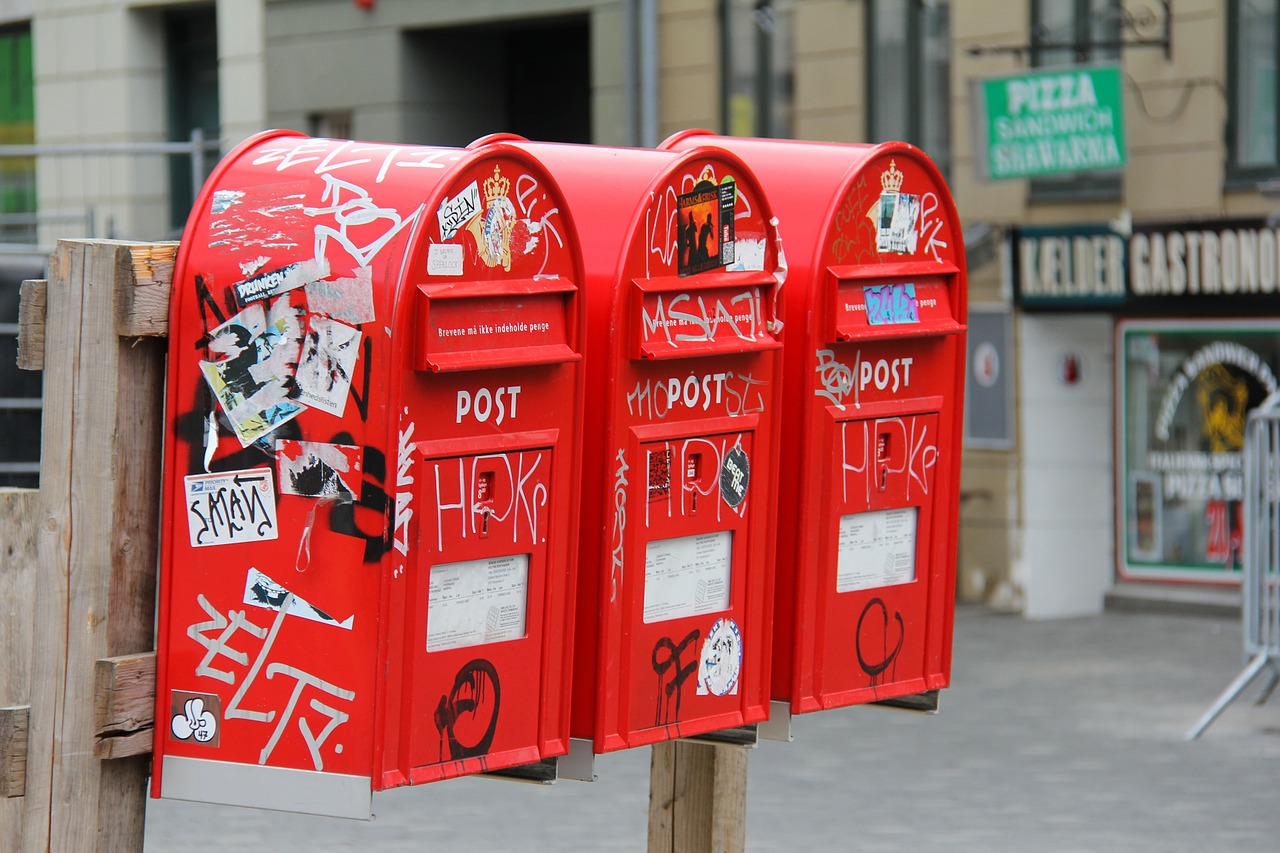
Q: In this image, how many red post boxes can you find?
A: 3